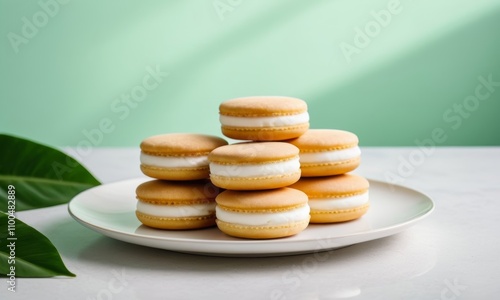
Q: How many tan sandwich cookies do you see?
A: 7